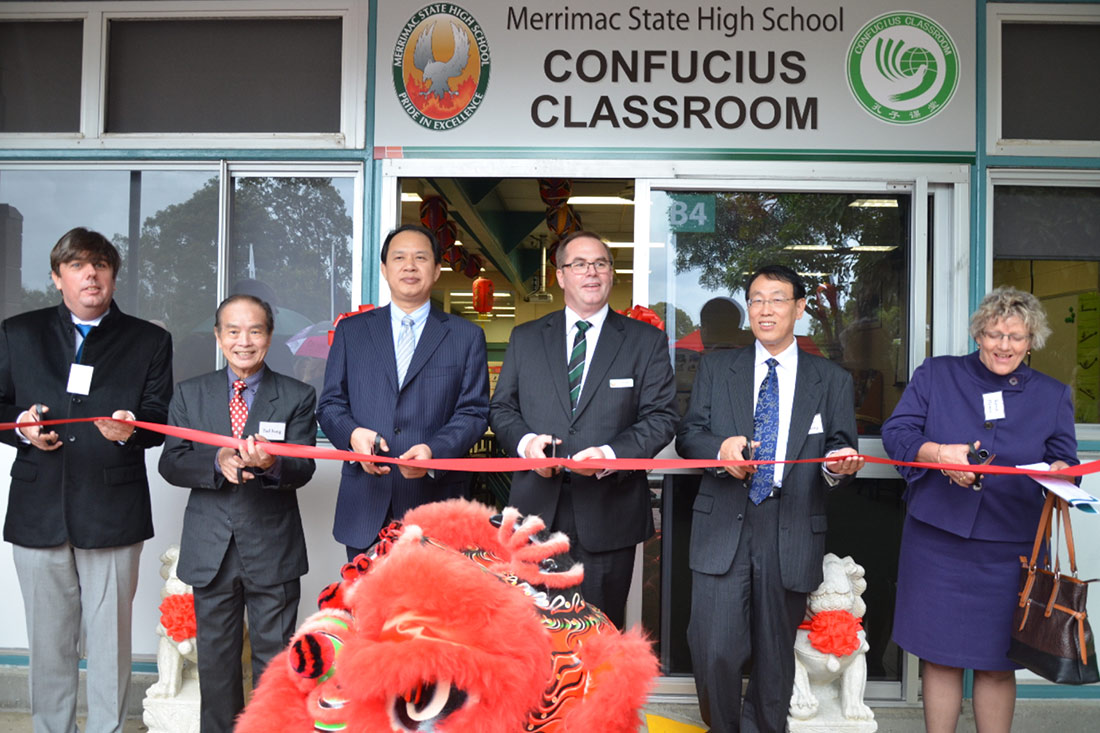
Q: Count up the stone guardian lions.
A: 2